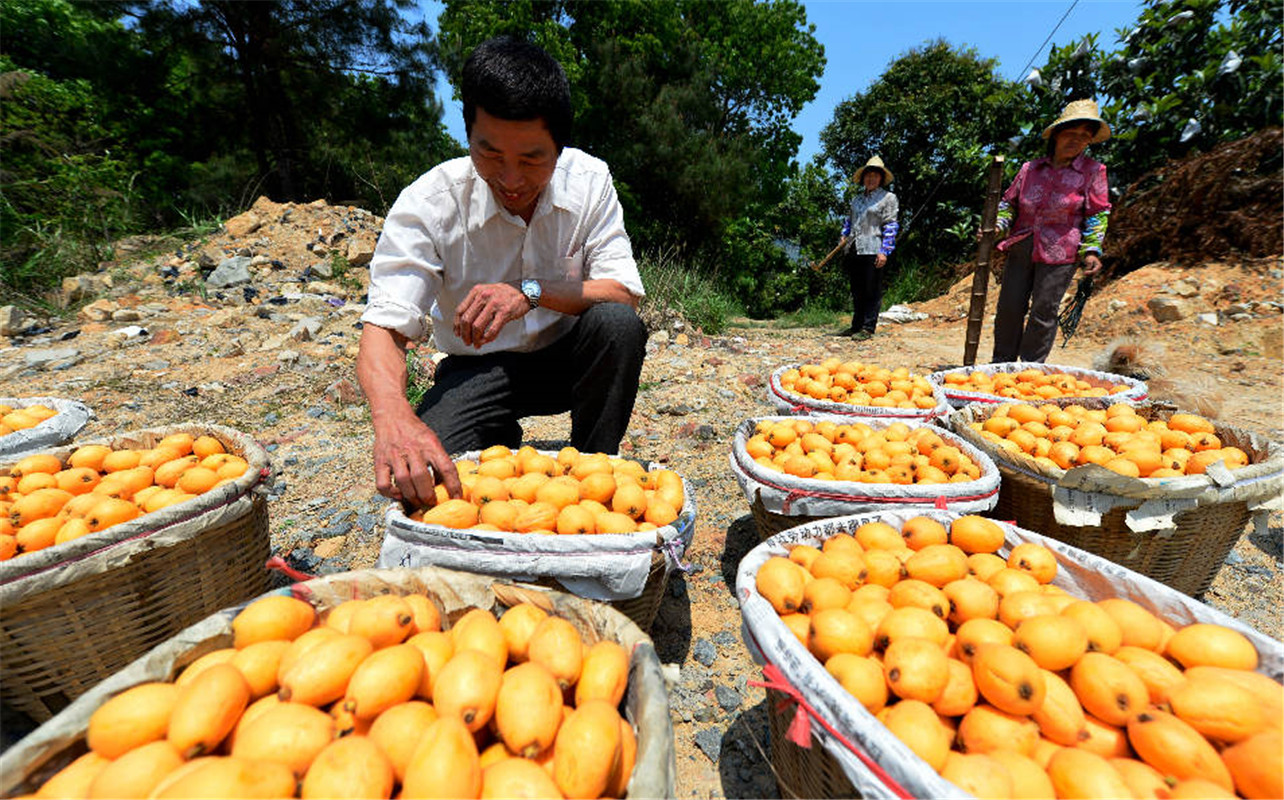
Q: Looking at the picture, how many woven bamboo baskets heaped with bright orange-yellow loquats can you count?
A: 9